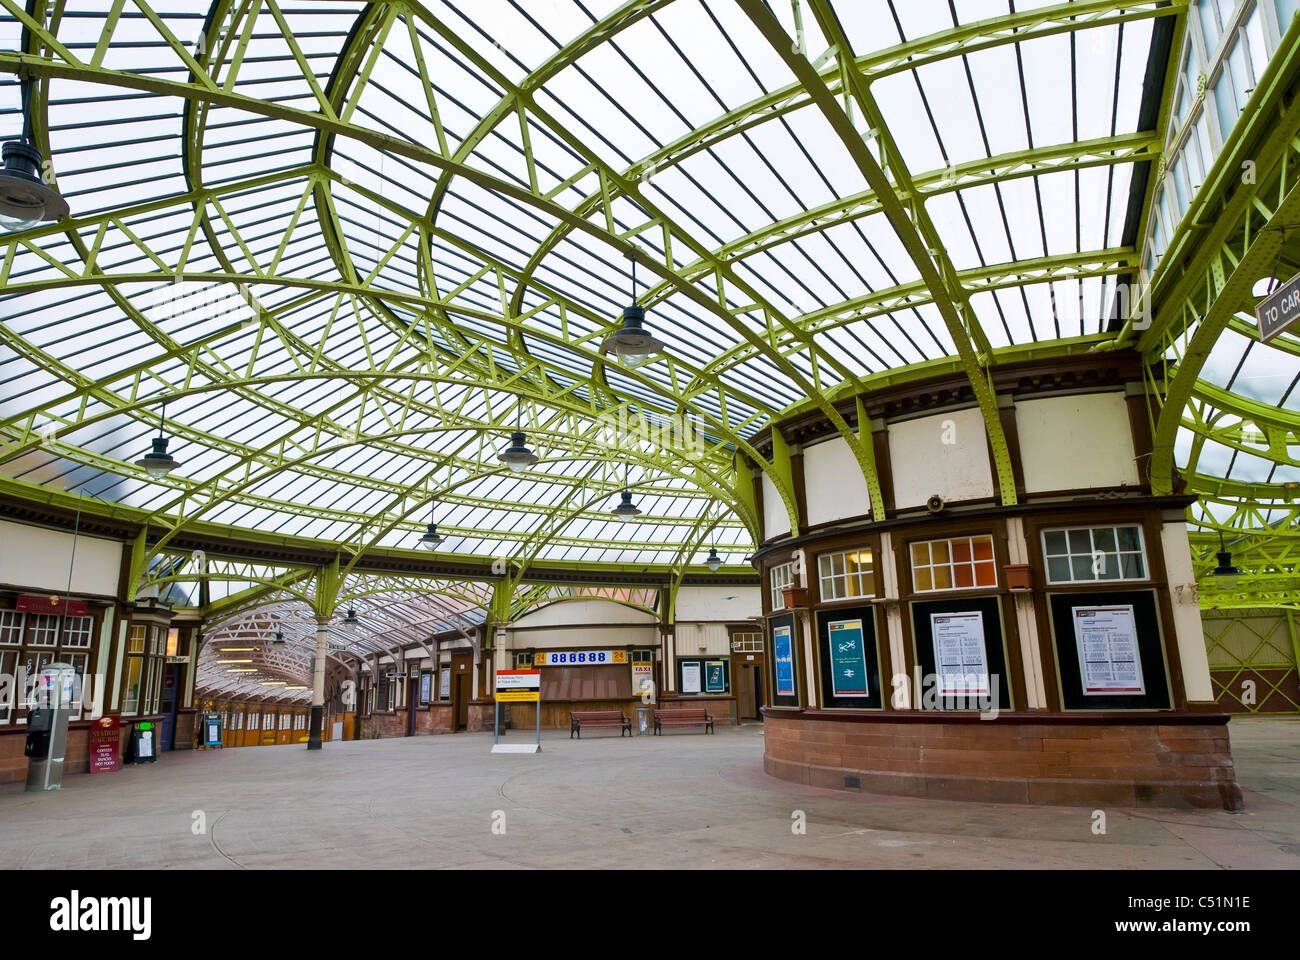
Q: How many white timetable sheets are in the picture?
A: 2